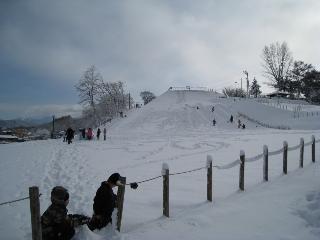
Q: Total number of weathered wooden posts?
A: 9